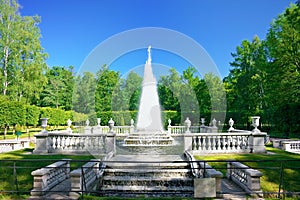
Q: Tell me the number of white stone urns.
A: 12